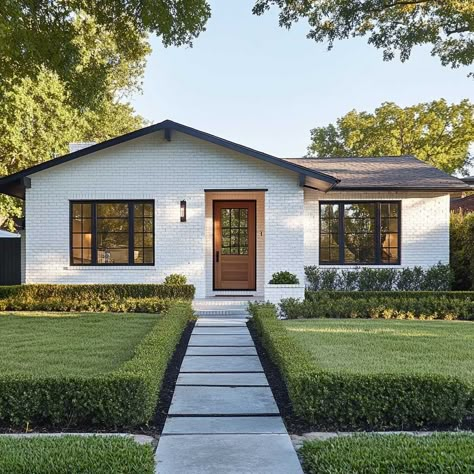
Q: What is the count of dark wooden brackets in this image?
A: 3